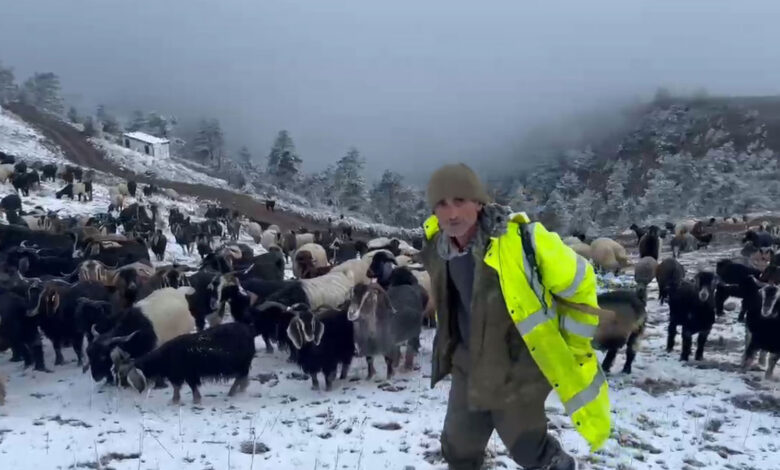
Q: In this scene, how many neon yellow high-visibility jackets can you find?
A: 1